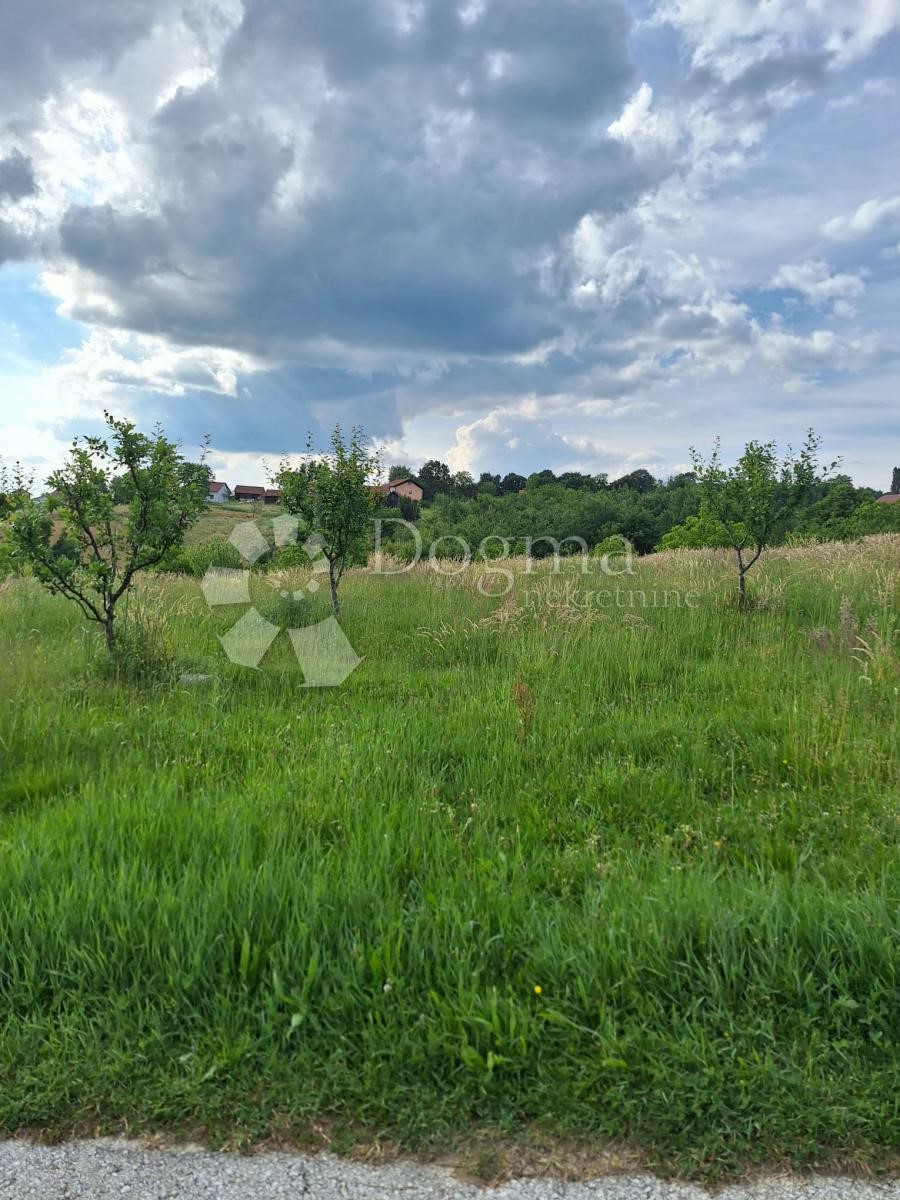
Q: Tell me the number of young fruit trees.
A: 3